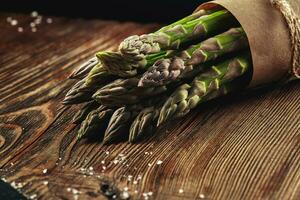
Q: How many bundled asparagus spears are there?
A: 11